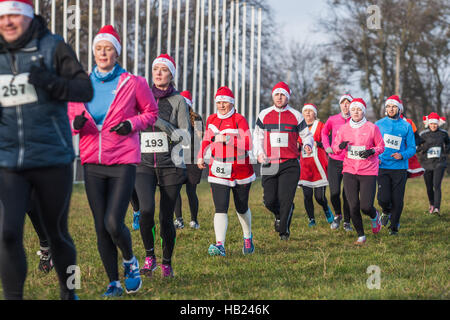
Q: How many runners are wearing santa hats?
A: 11